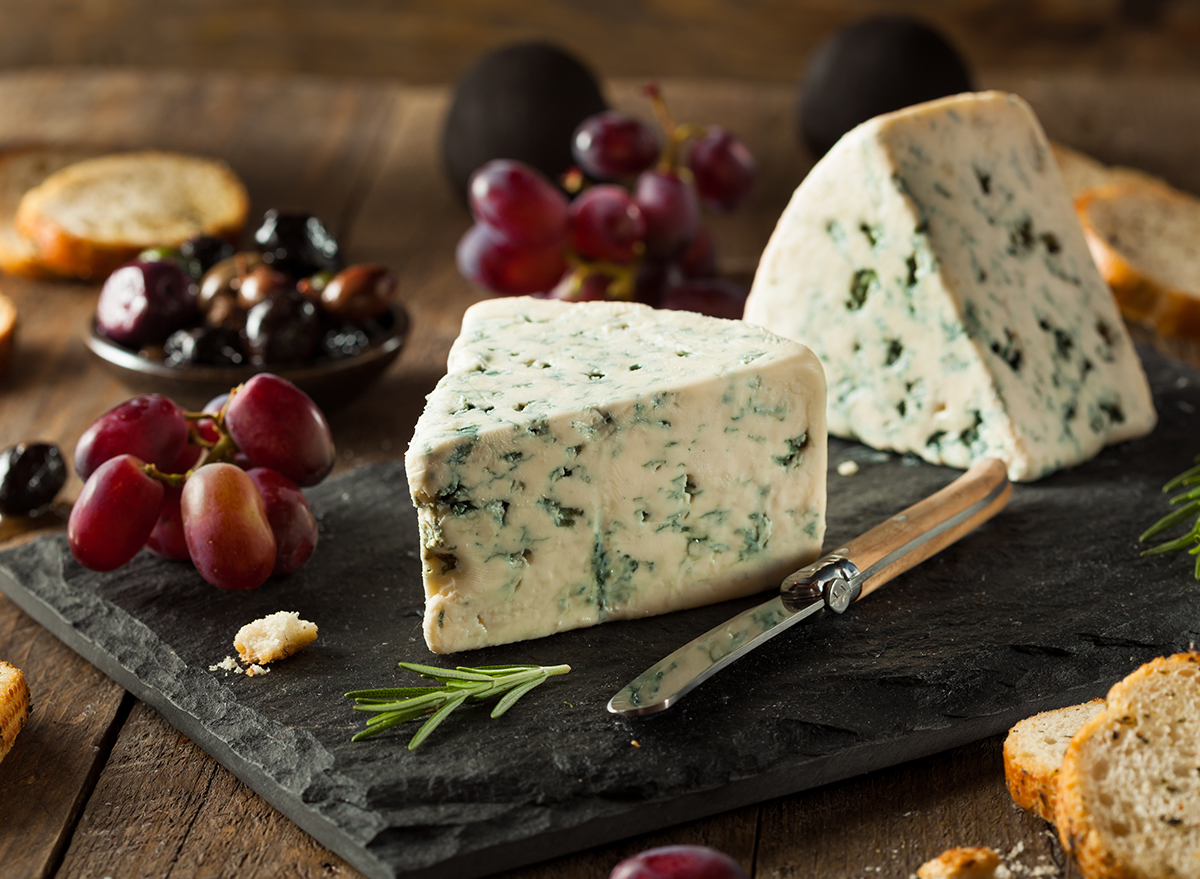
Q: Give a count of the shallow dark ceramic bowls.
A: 1